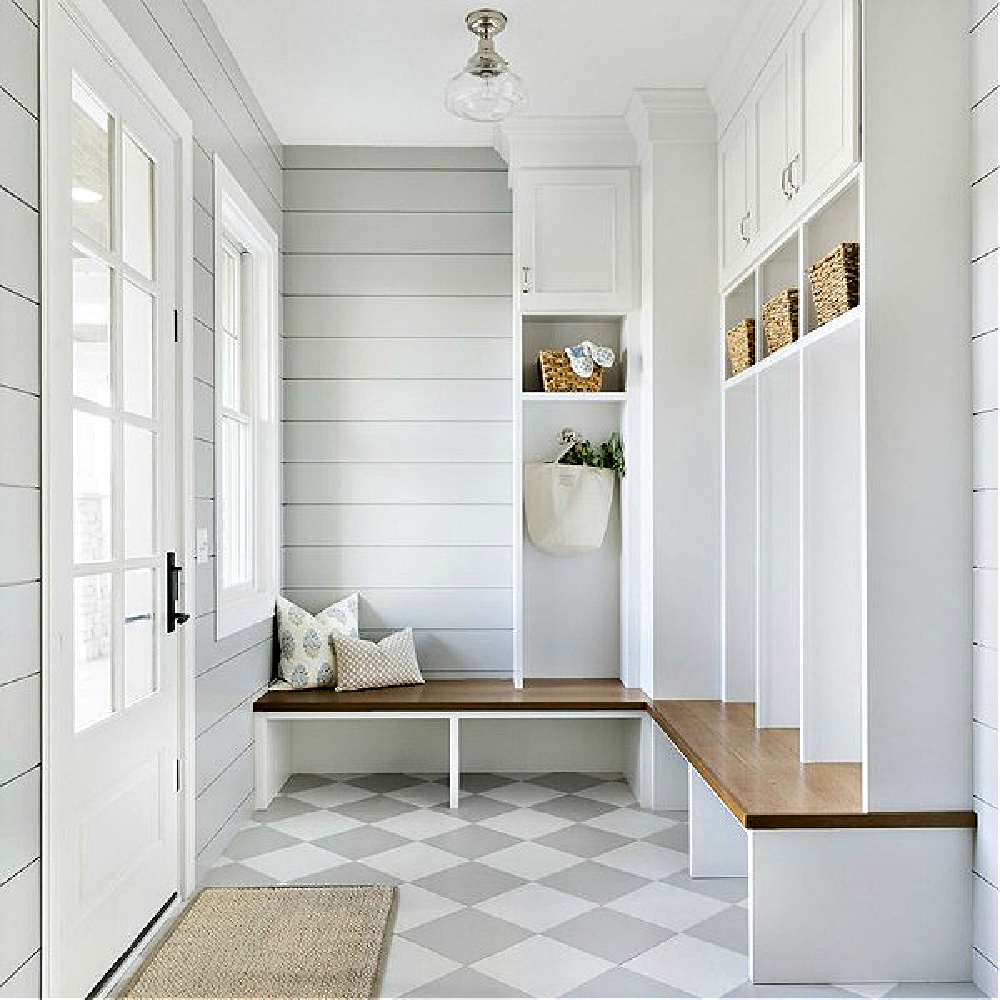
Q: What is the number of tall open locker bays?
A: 4